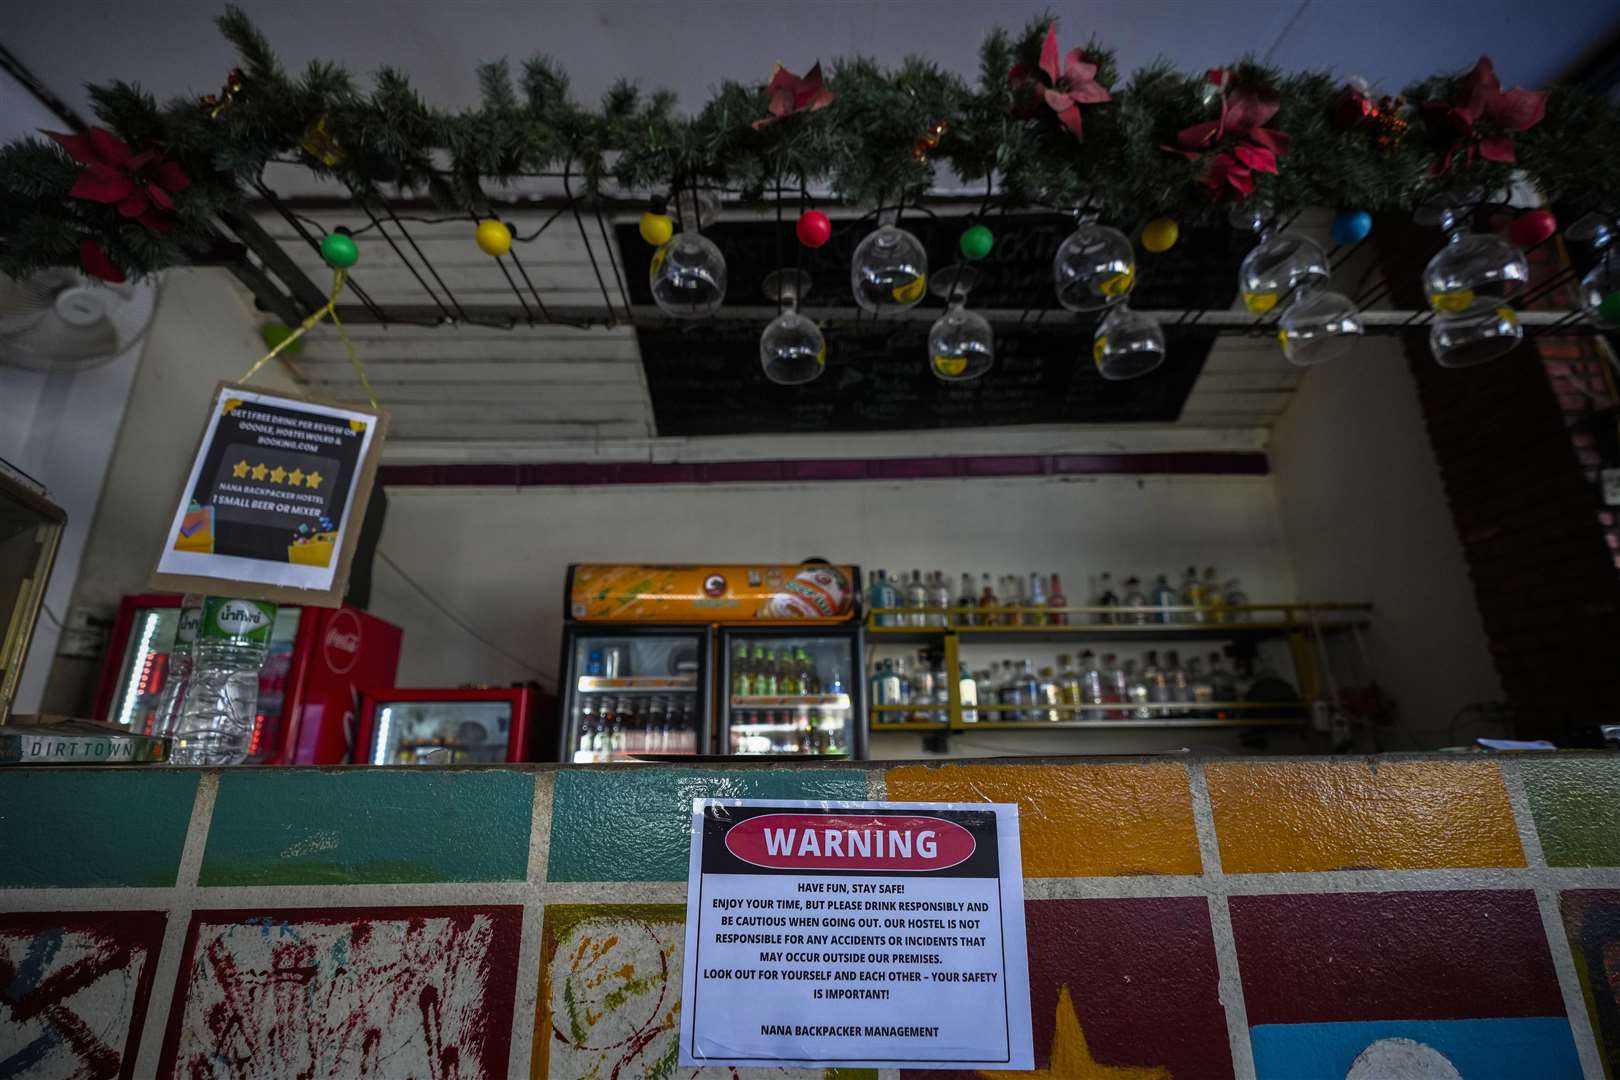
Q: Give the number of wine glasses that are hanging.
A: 11